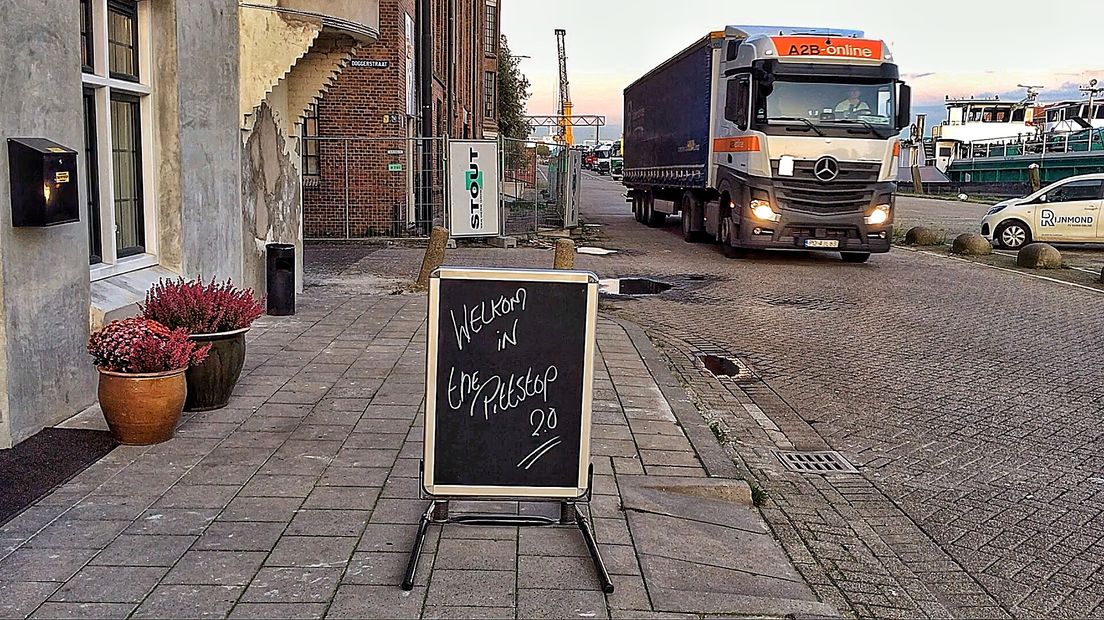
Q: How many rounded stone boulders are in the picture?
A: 3